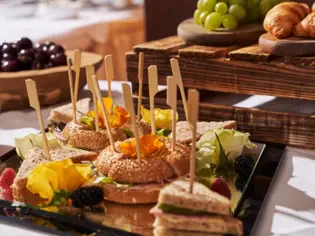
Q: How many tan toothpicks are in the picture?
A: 12